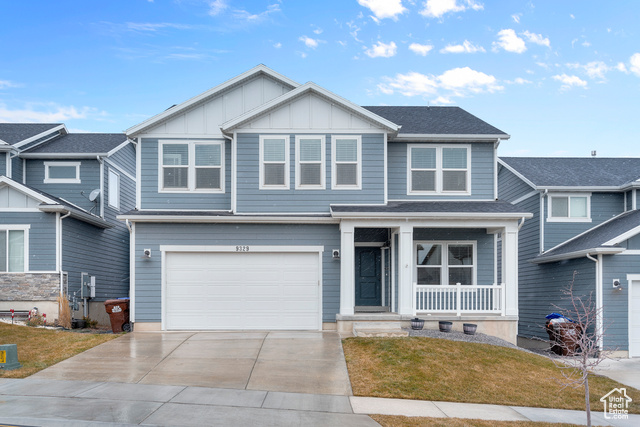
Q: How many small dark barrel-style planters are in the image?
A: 3